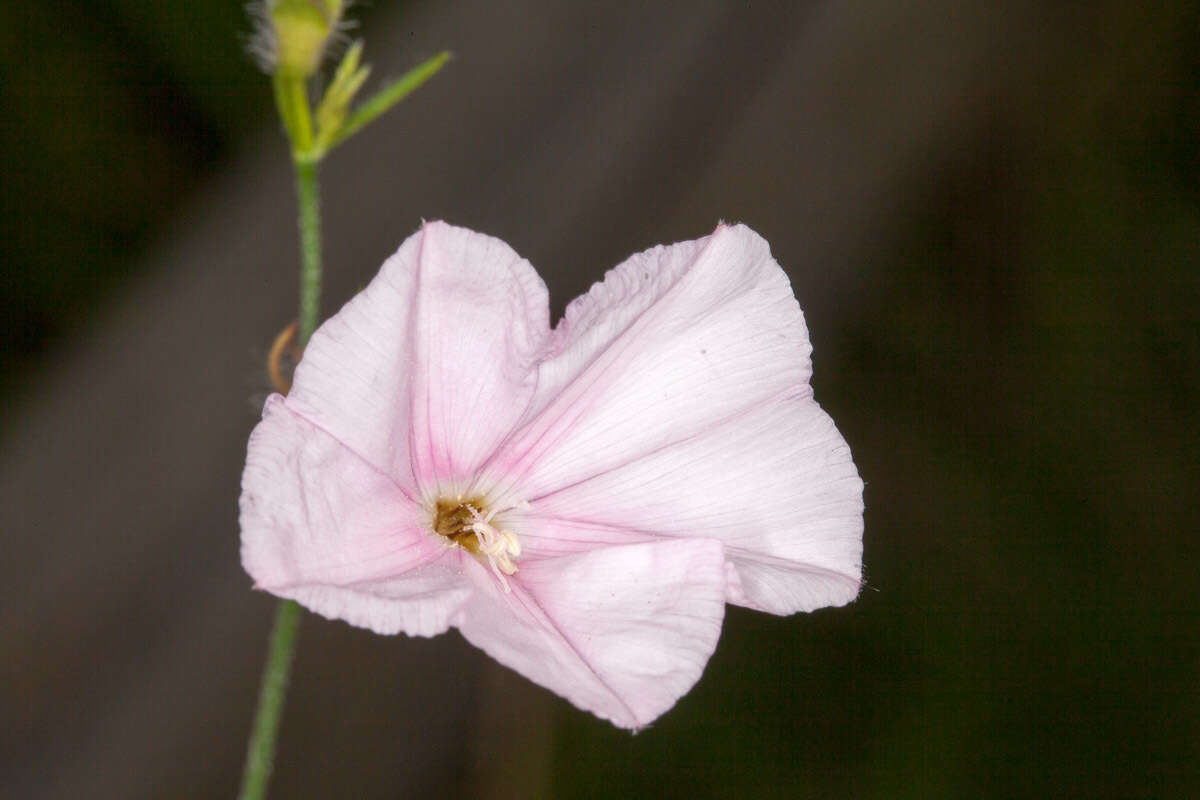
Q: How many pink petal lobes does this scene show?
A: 5